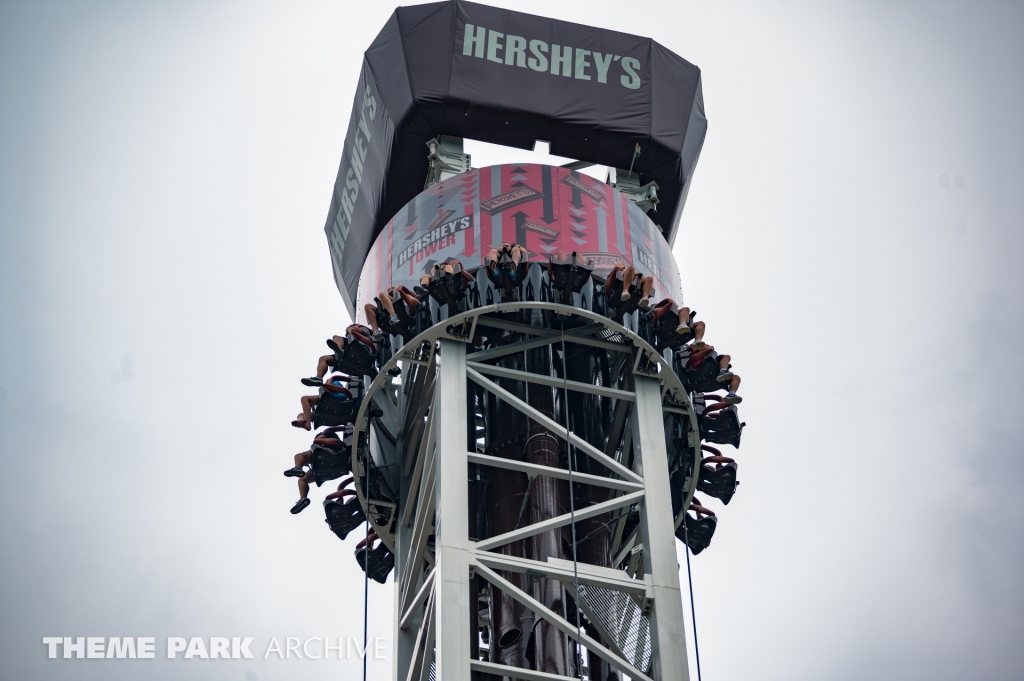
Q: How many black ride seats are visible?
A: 15